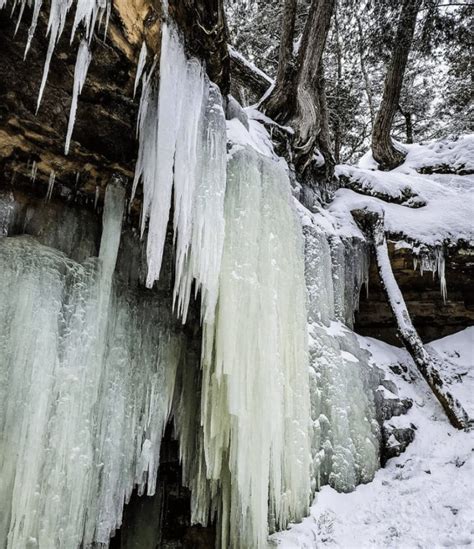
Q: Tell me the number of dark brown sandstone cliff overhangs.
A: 2